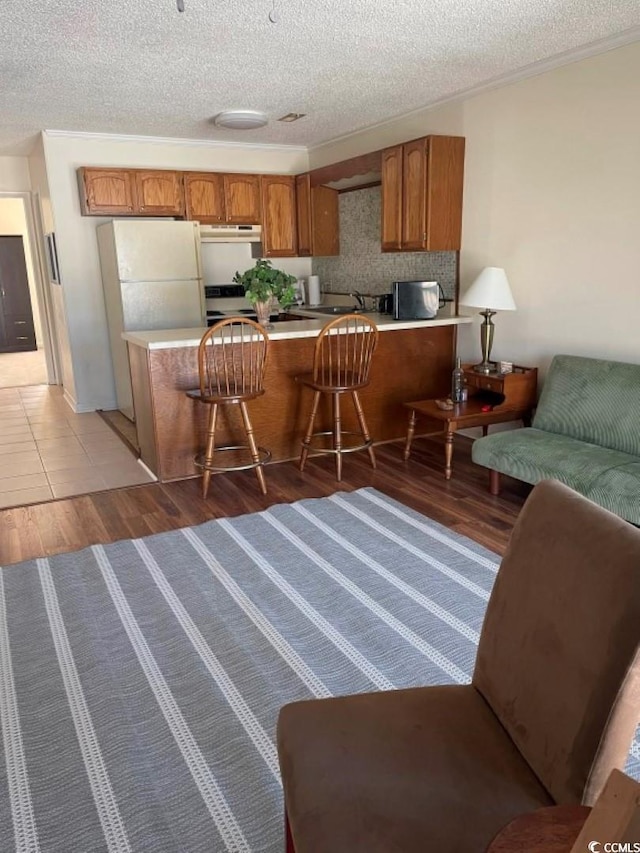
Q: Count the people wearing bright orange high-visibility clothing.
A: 0